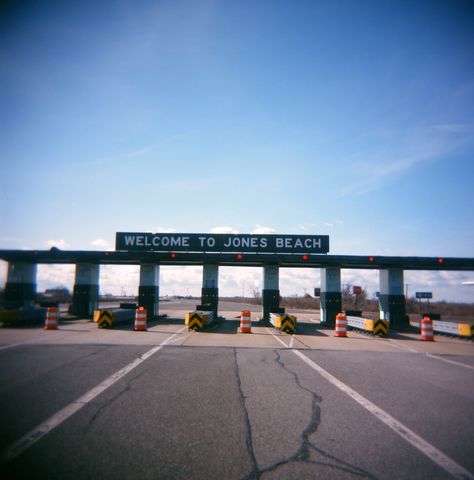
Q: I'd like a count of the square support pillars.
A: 7